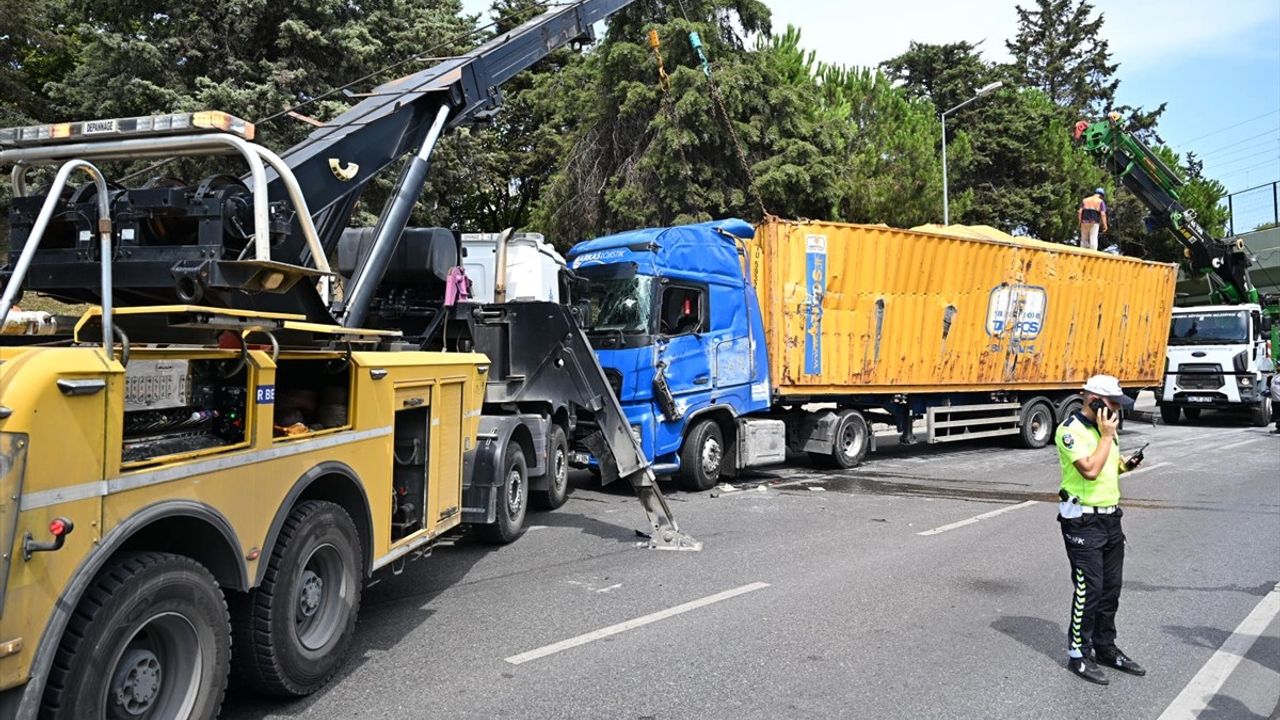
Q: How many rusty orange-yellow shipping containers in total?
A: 1